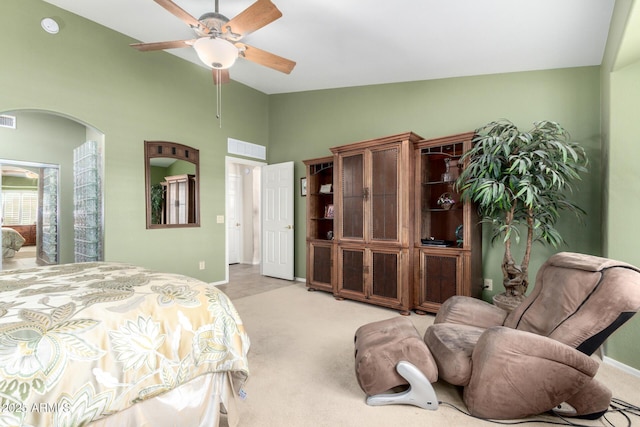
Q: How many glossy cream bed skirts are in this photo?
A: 1